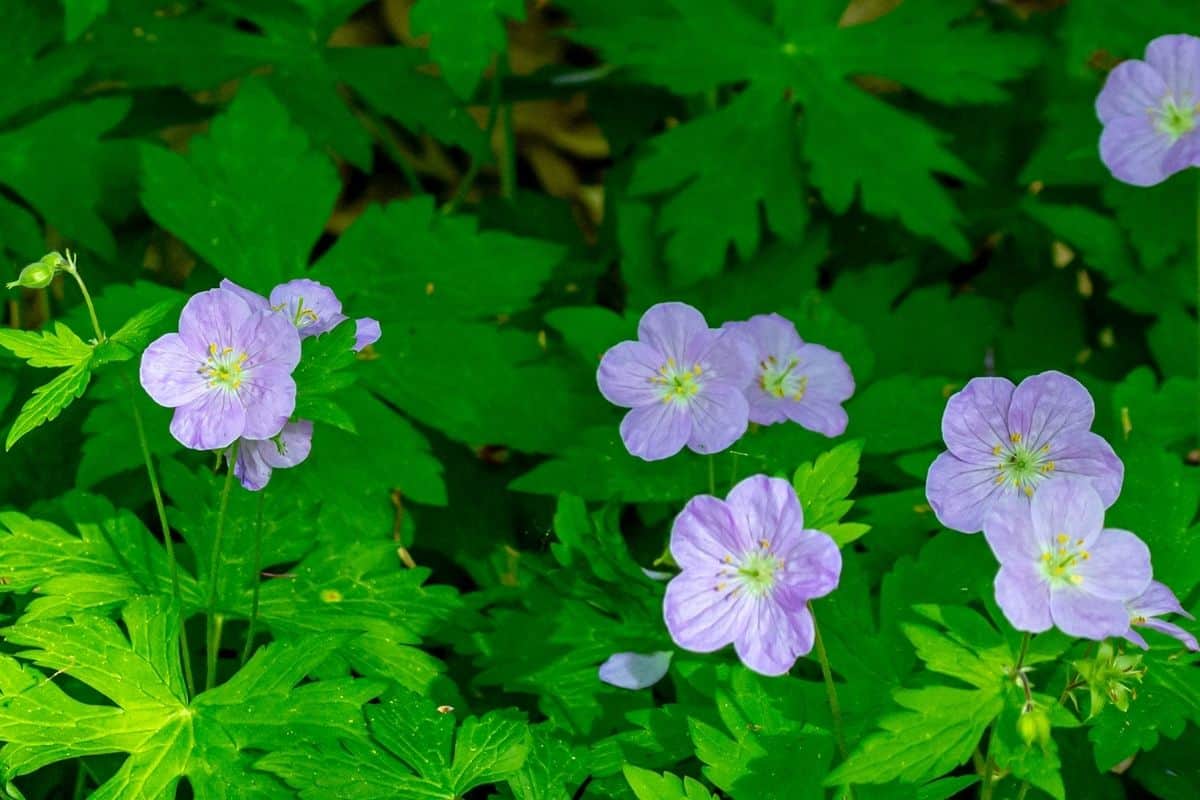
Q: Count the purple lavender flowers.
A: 10